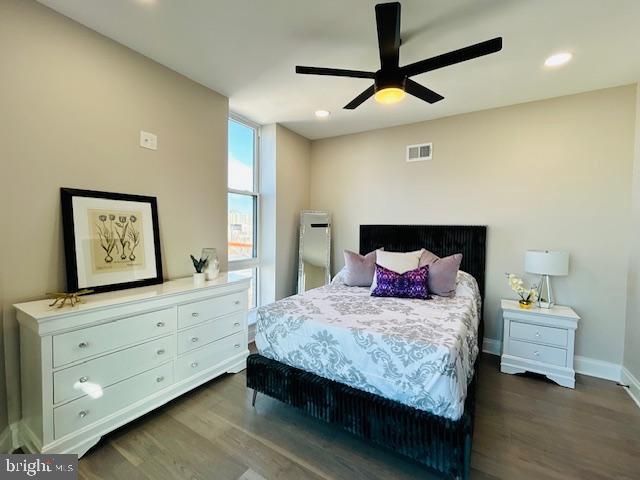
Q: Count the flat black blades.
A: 5